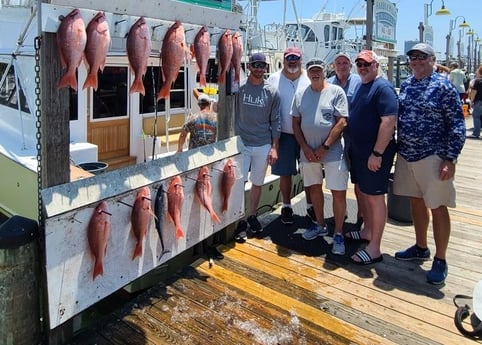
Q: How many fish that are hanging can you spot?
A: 13